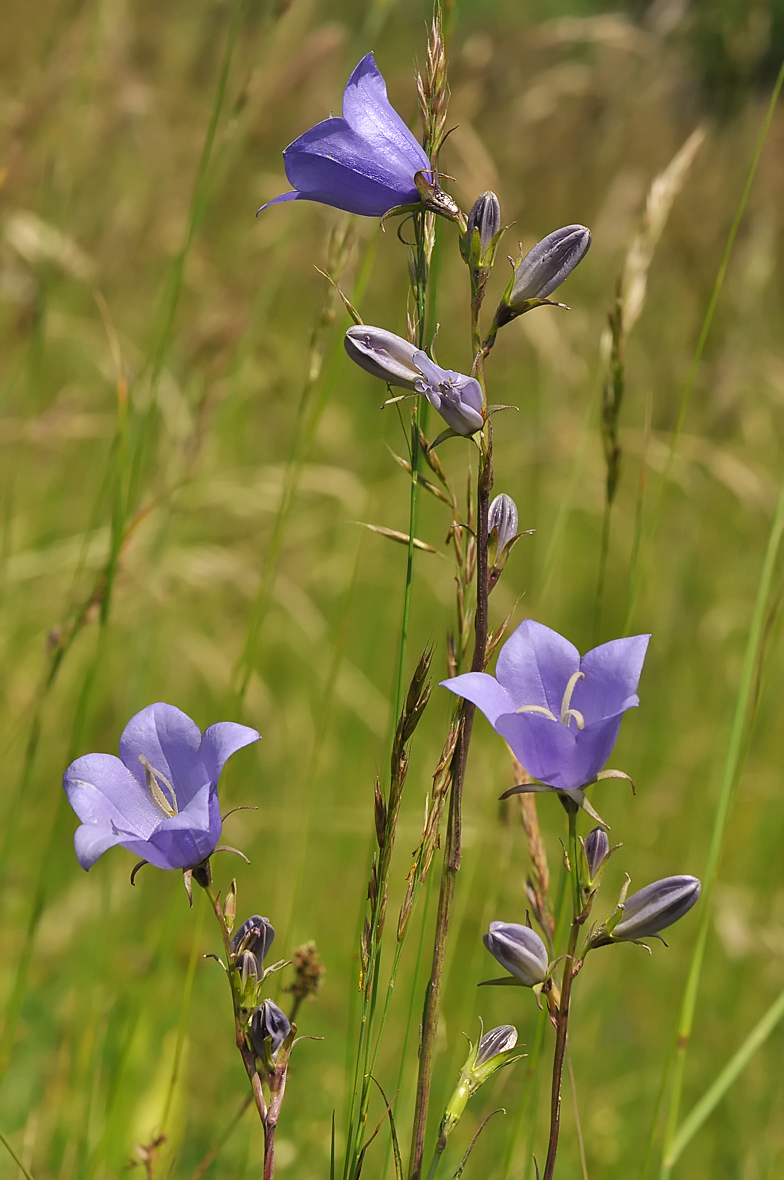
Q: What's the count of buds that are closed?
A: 11